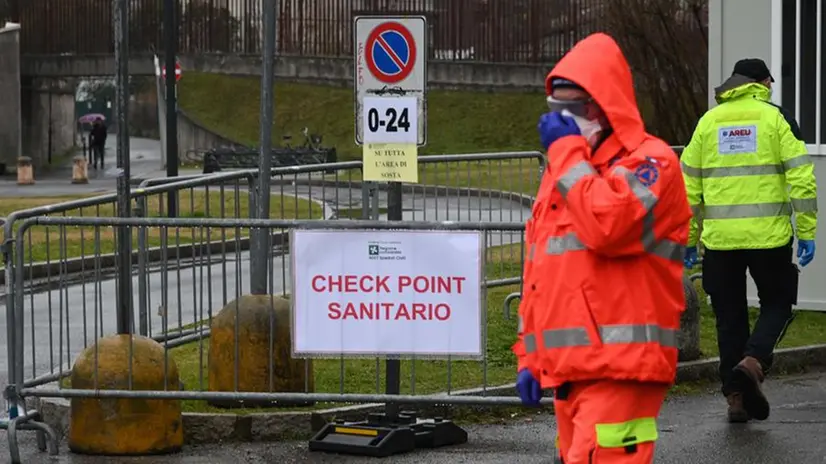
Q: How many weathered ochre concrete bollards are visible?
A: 2